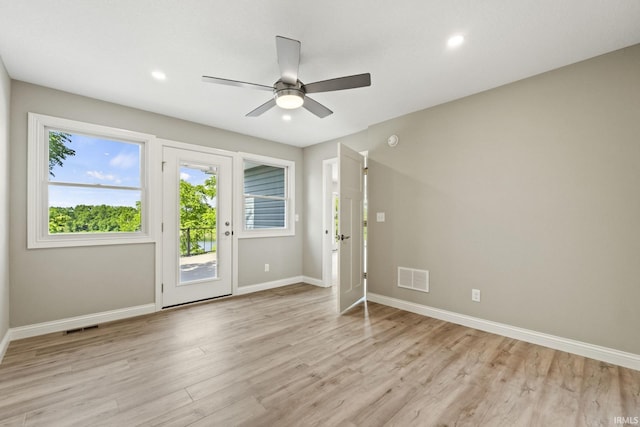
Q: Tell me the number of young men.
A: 0